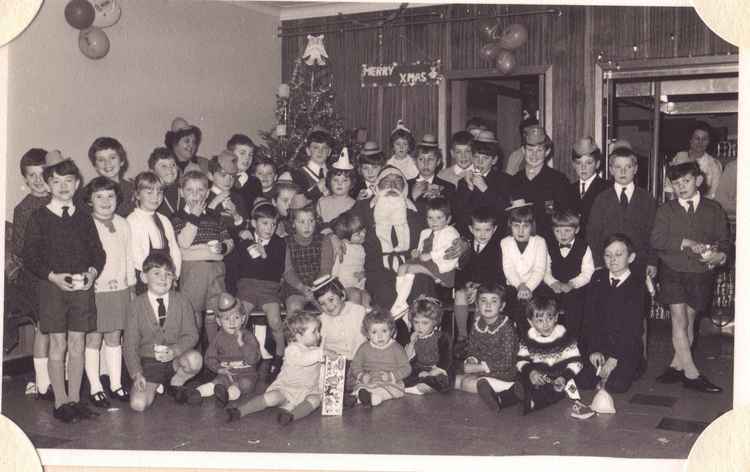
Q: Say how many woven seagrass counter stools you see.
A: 0